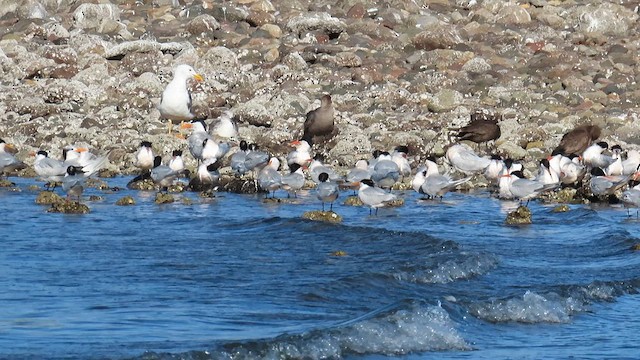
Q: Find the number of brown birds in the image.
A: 3